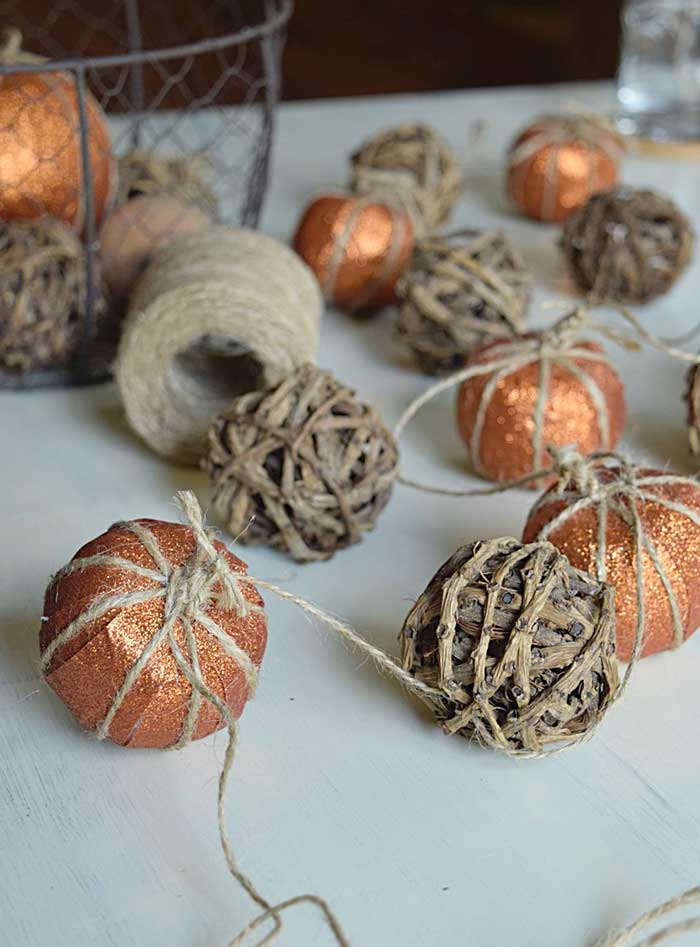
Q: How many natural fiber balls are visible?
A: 8